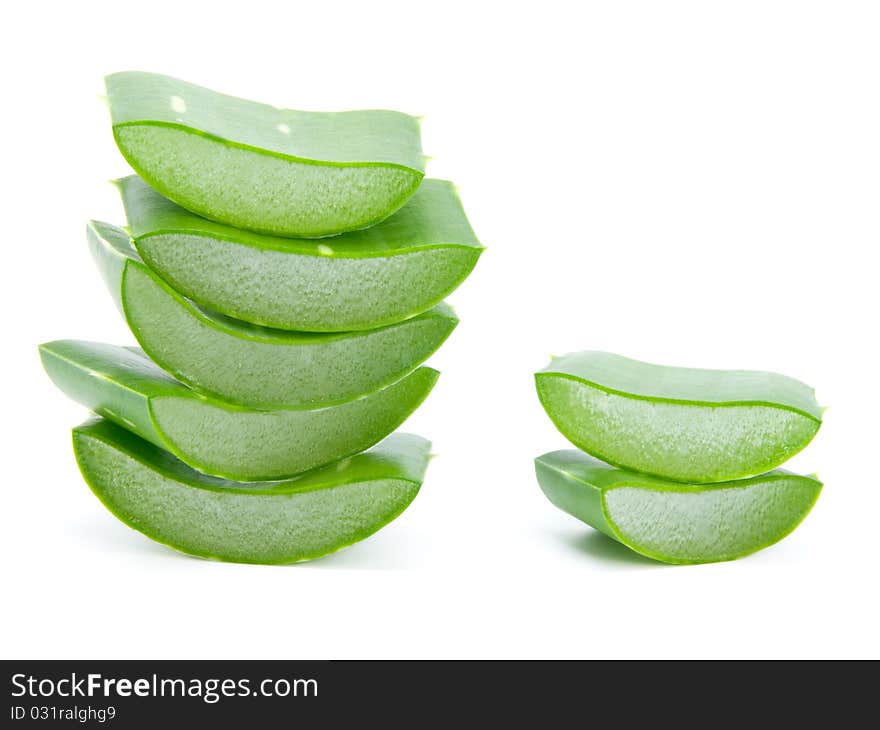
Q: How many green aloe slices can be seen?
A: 7